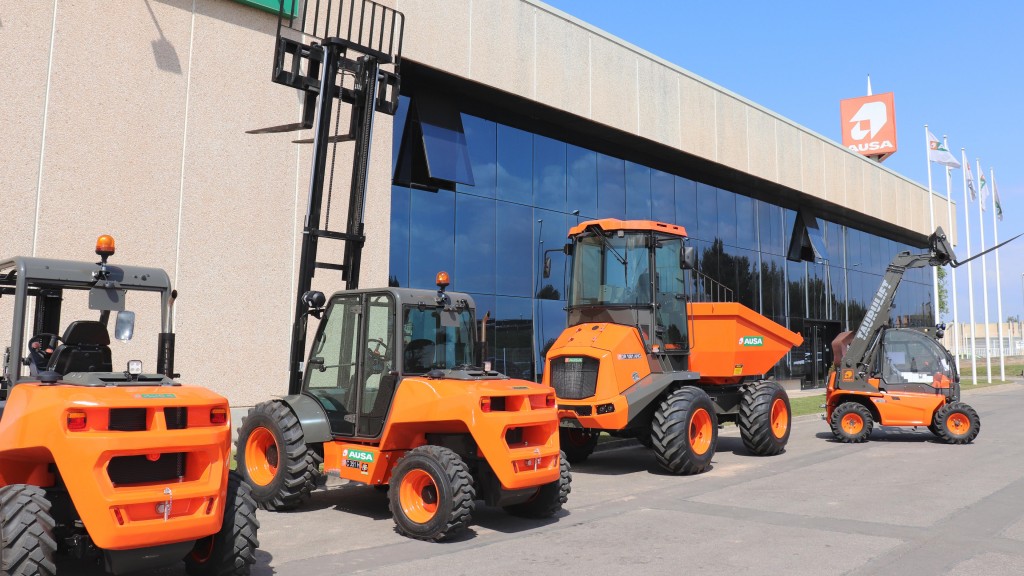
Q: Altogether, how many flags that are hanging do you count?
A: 5